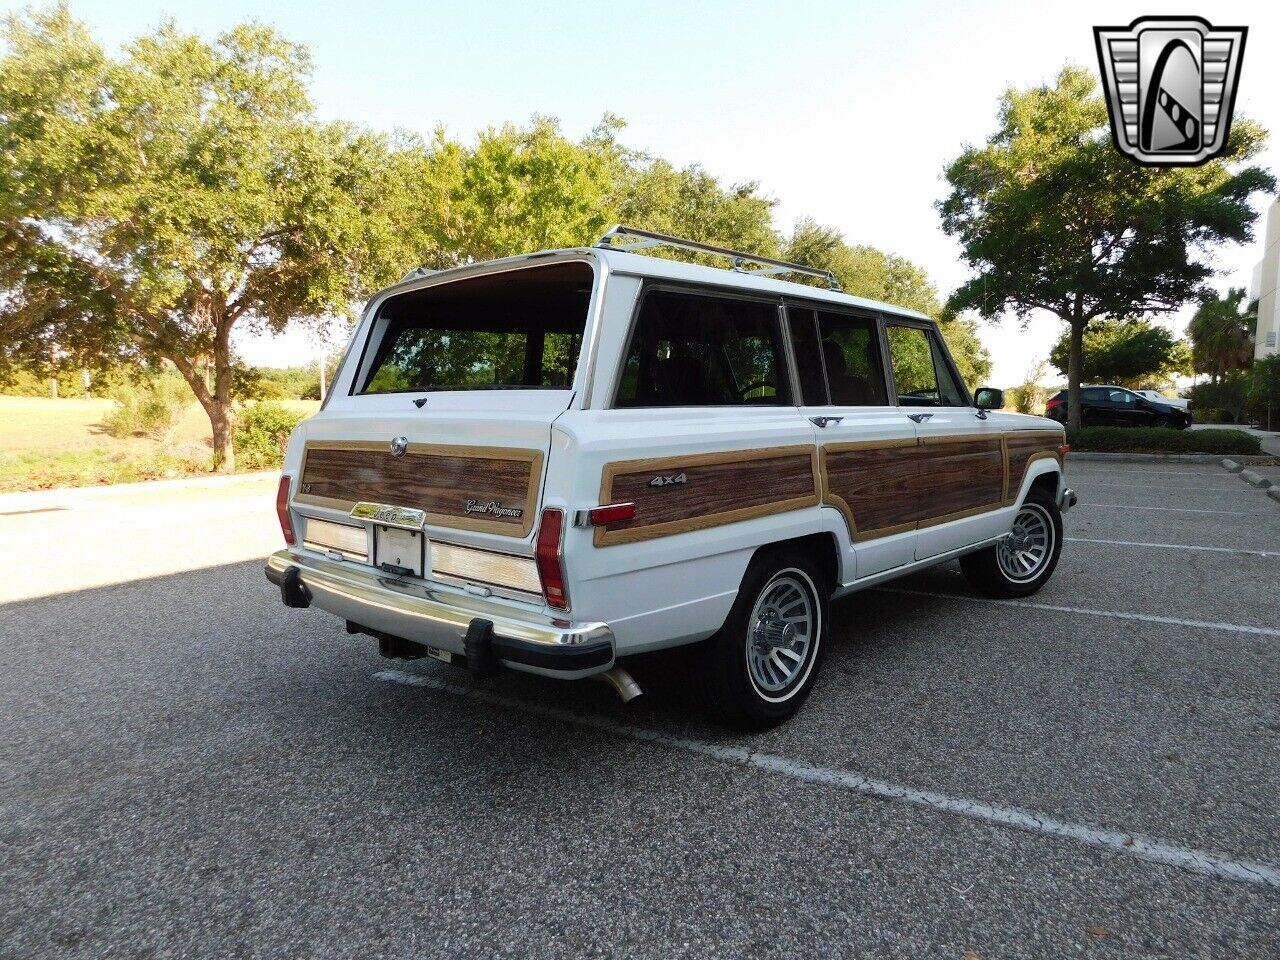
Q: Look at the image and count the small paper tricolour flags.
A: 0